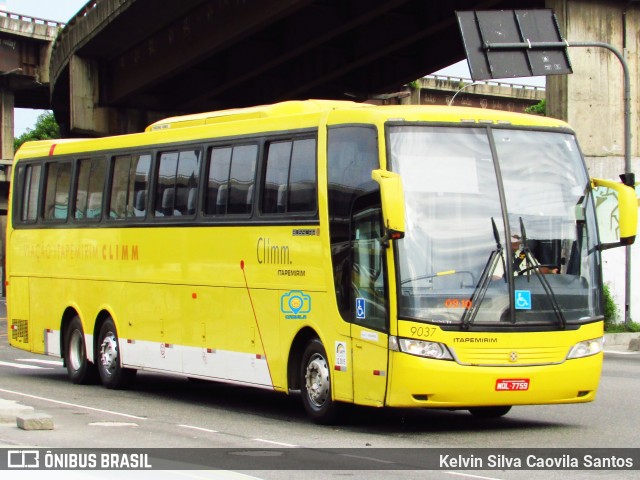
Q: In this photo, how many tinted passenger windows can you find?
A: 7